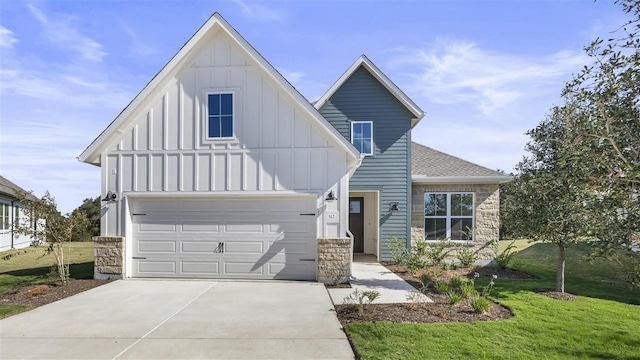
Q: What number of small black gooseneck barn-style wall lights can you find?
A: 3